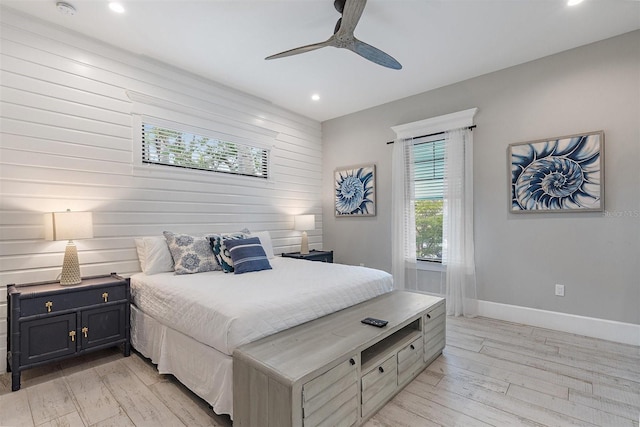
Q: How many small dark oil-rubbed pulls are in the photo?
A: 4